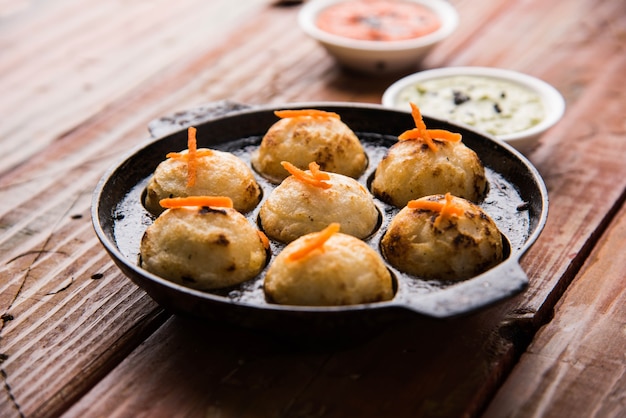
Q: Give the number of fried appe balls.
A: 7